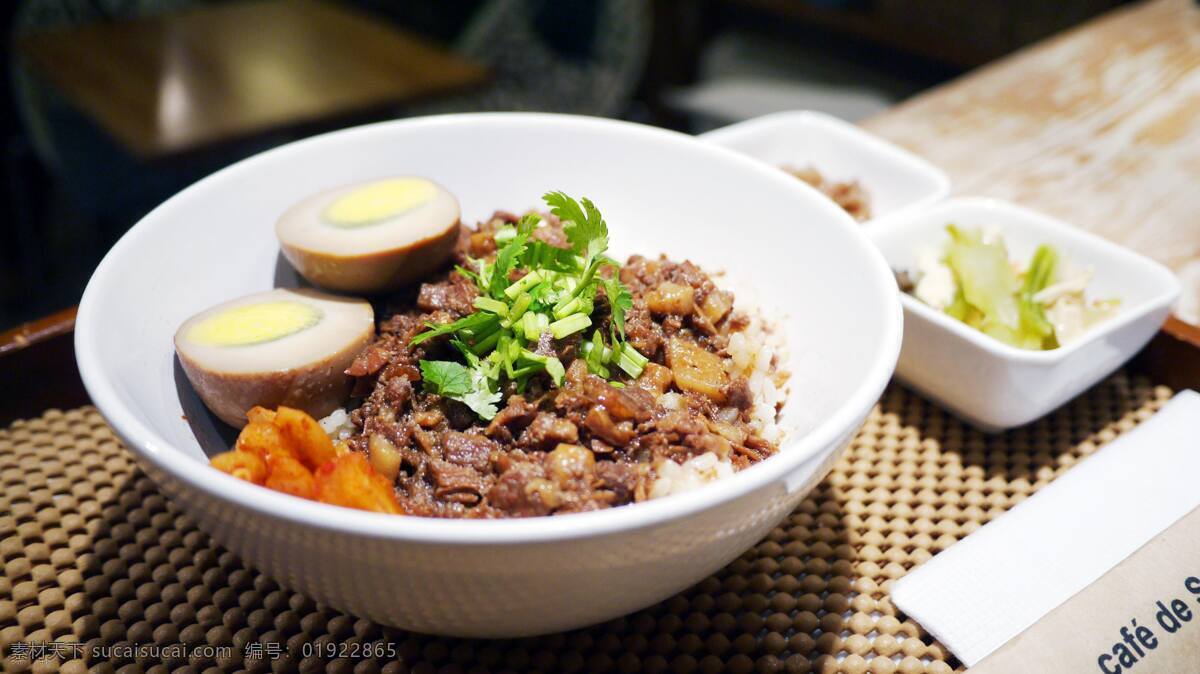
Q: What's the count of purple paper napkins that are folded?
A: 0